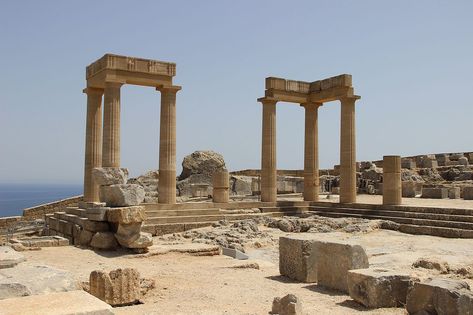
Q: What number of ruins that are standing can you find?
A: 2